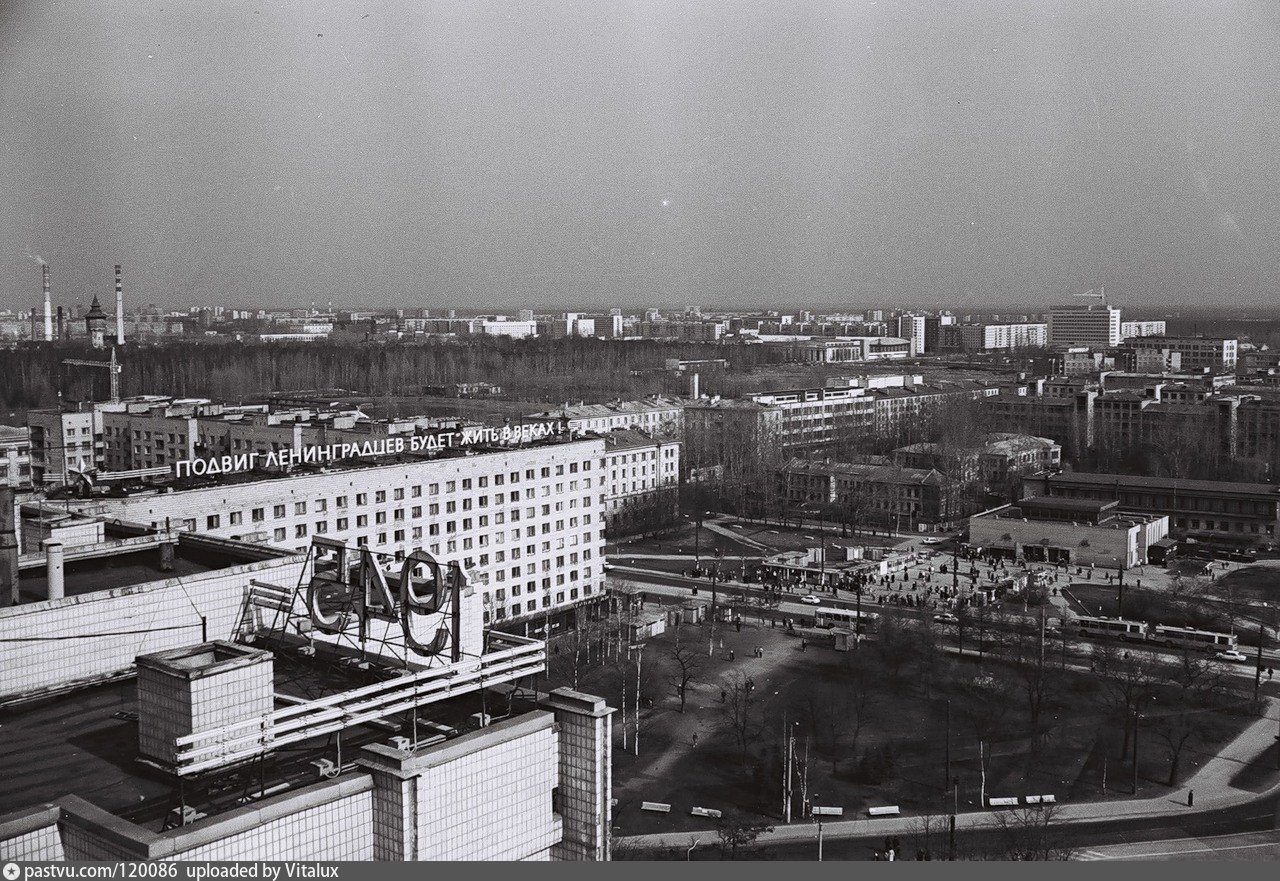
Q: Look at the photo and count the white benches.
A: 6